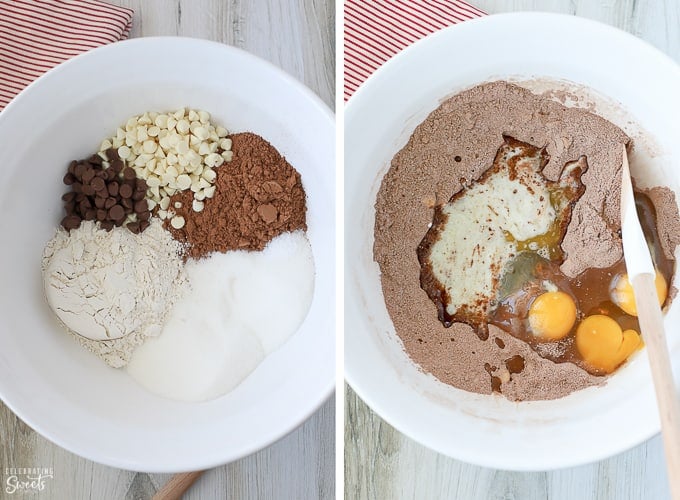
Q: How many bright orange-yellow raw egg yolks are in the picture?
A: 3